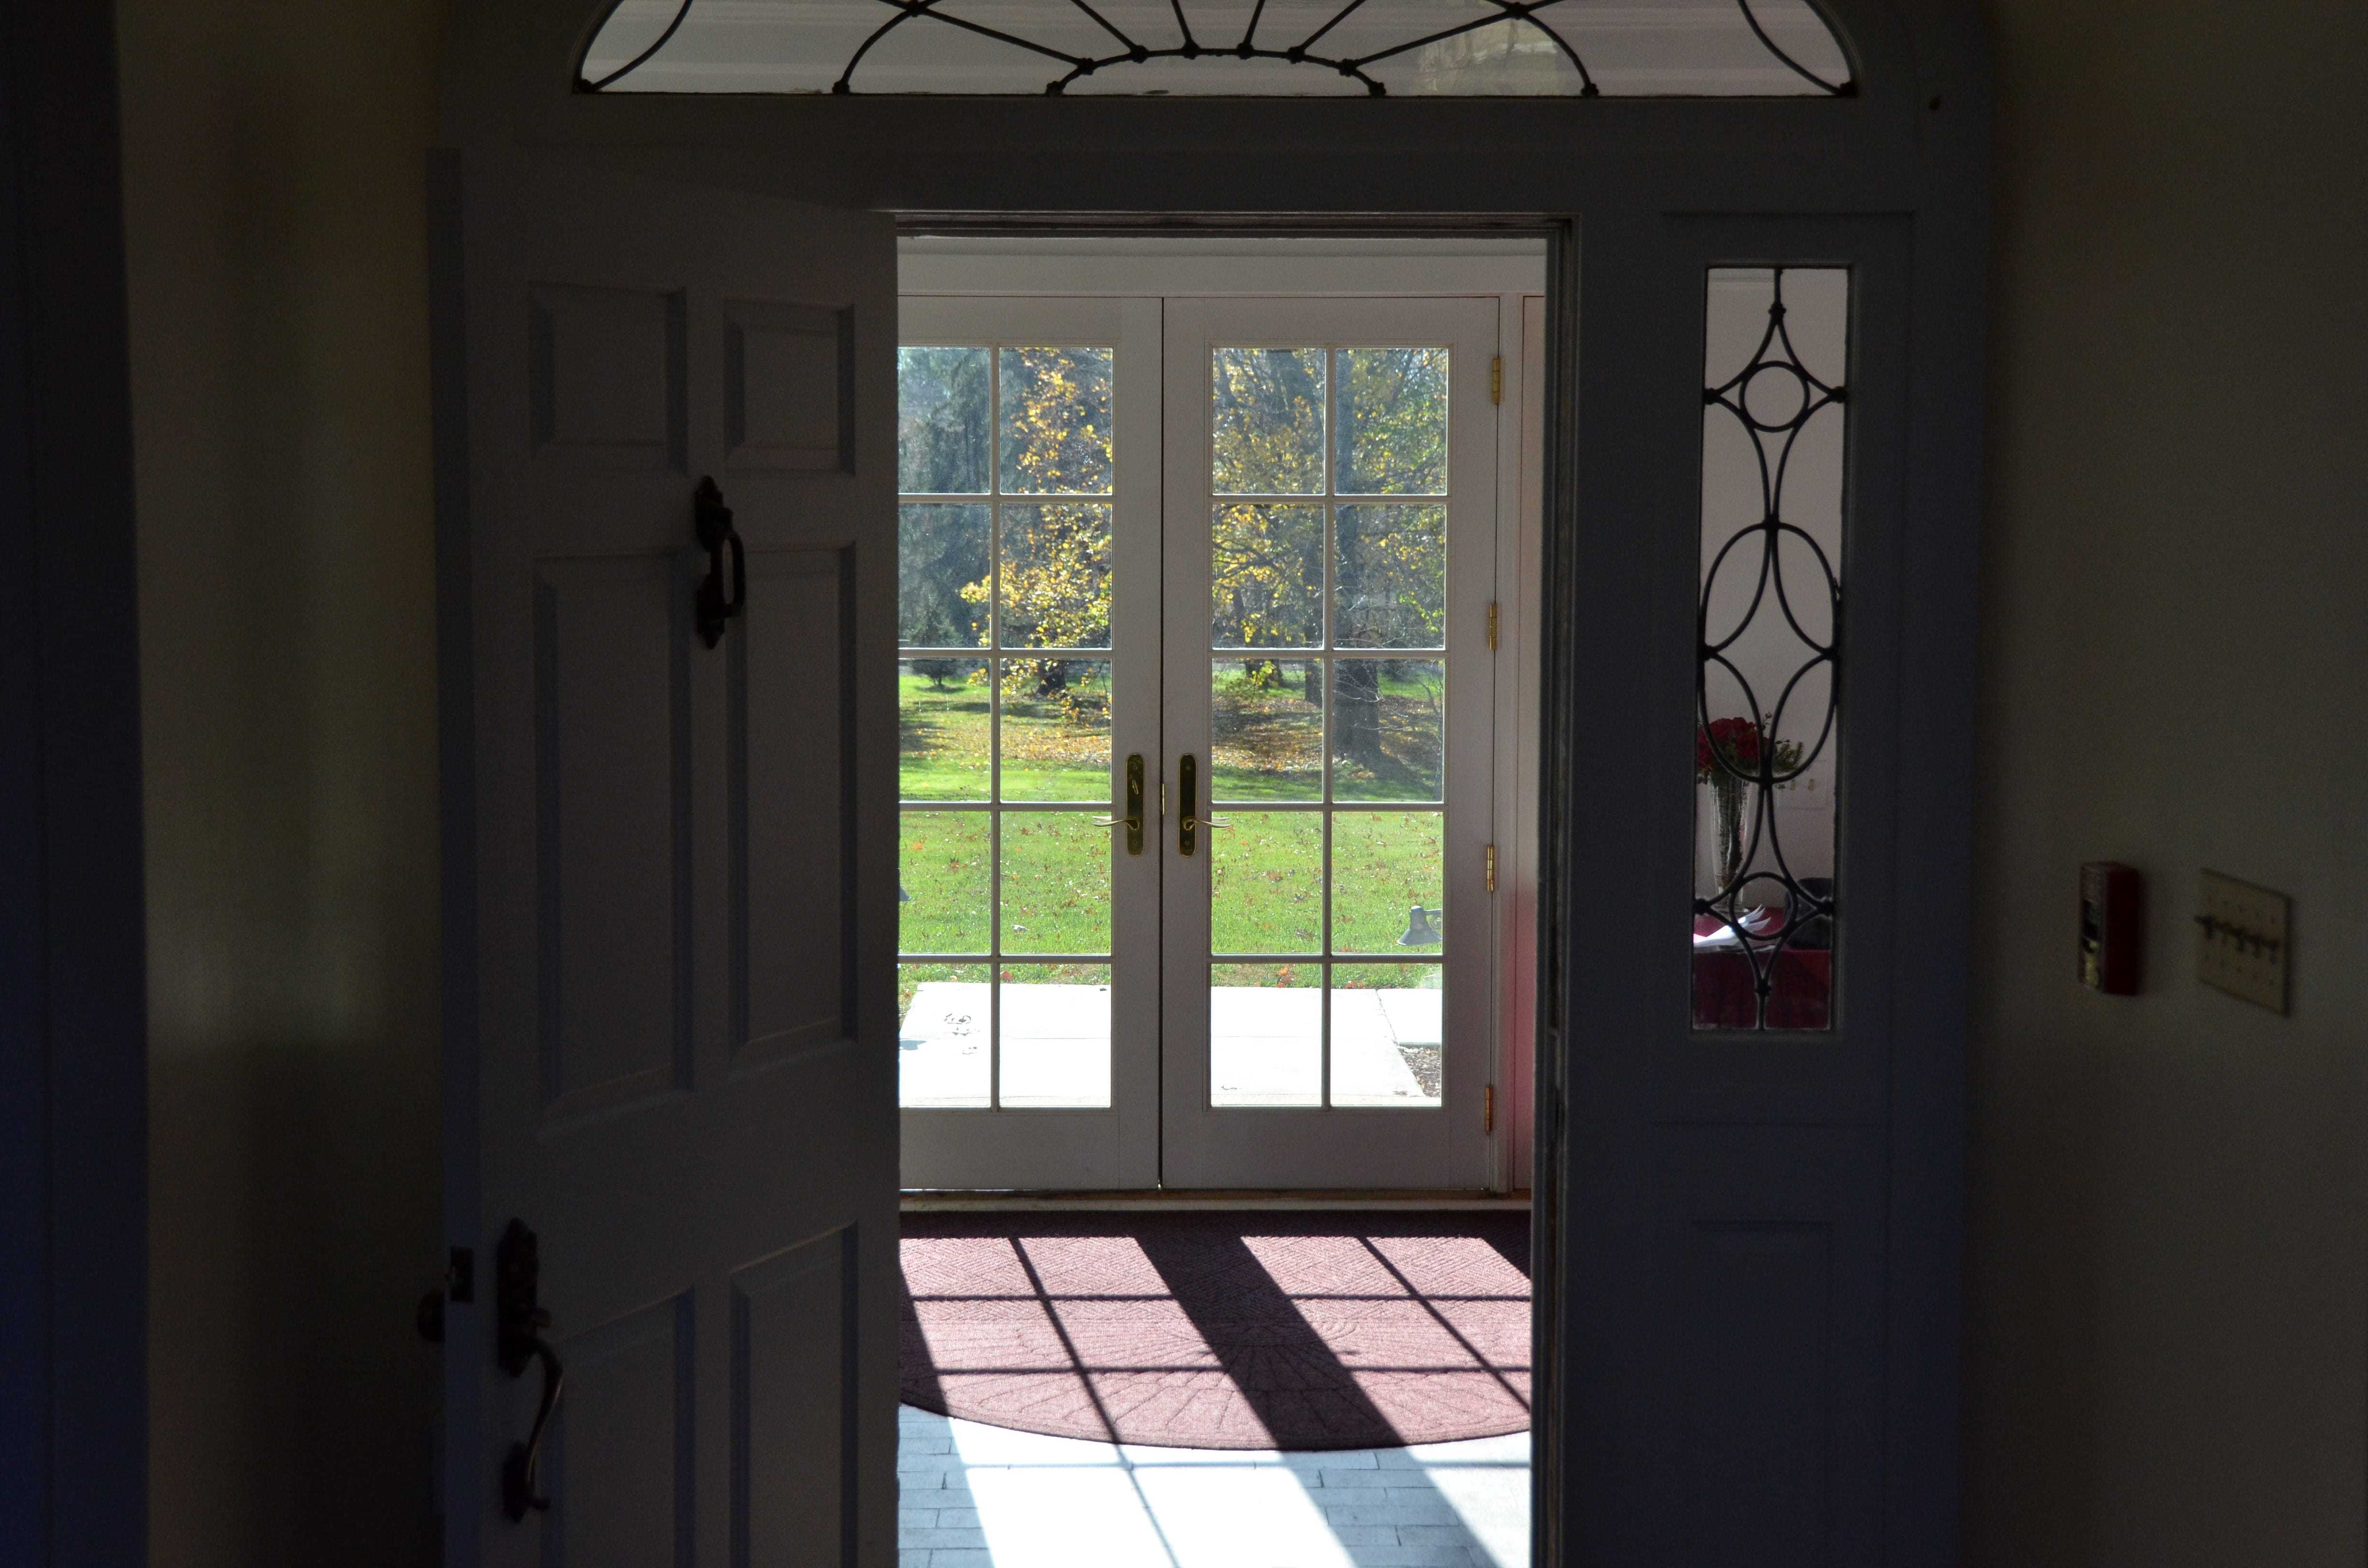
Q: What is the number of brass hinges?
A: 4